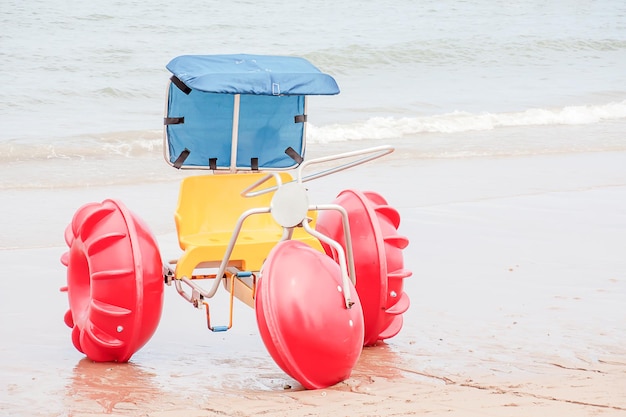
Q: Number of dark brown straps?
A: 7